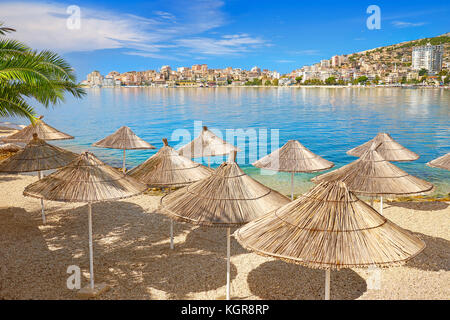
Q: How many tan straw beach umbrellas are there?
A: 12